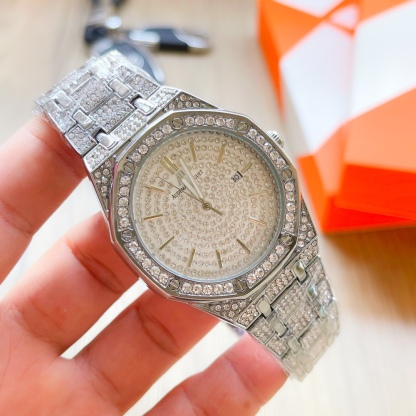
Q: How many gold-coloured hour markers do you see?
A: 12